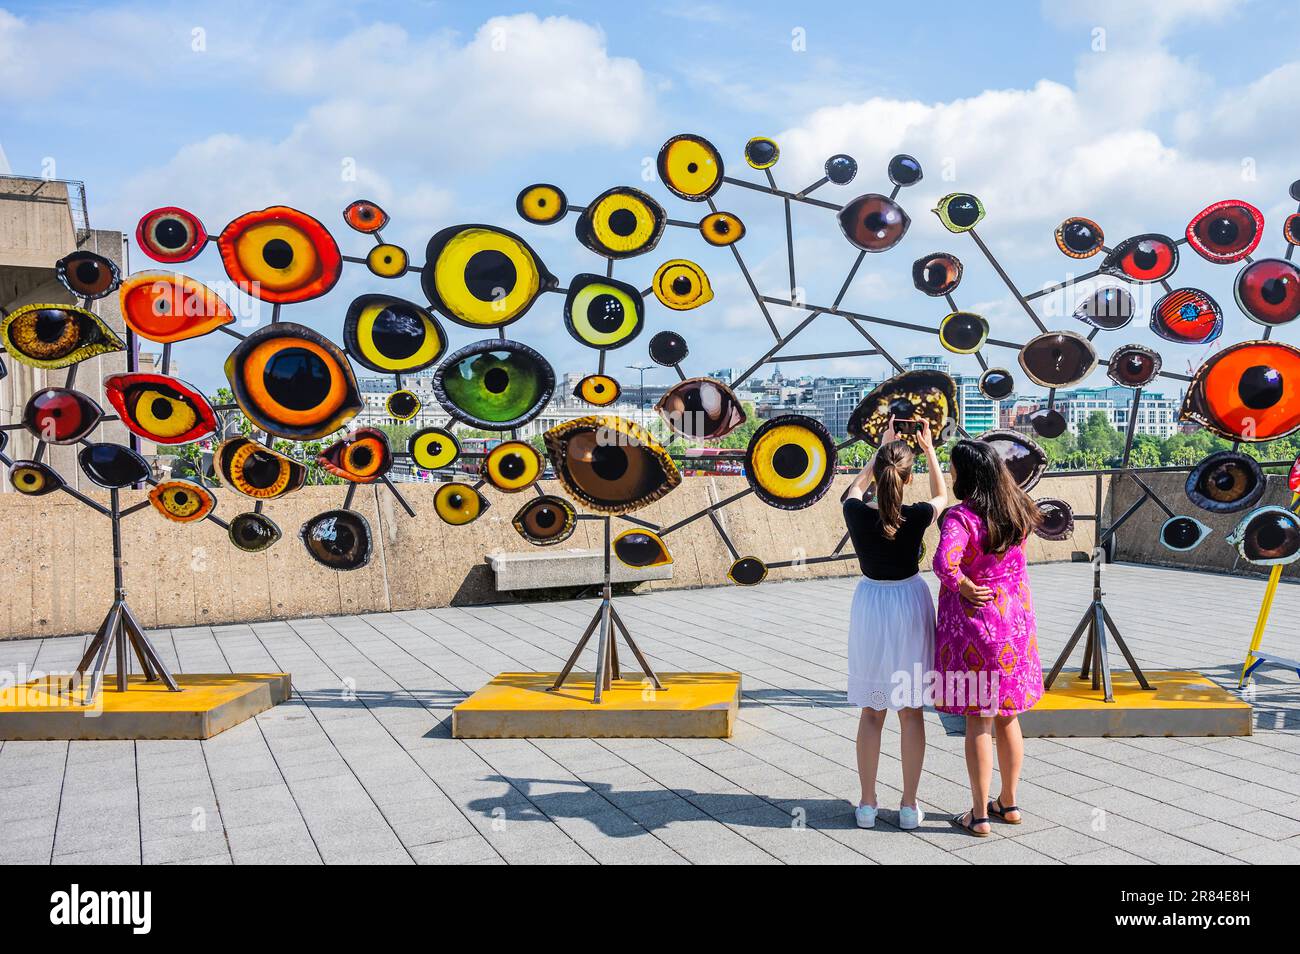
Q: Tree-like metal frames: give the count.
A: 3